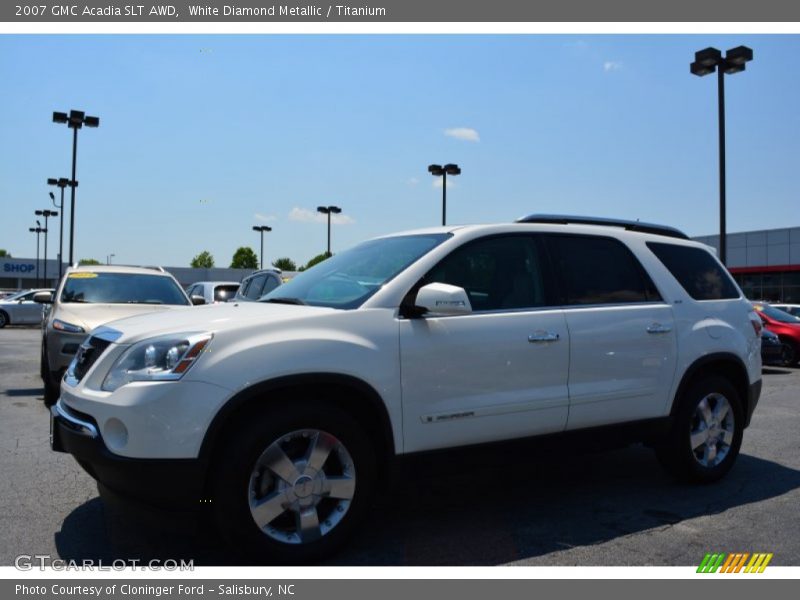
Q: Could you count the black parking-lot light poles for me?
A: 8